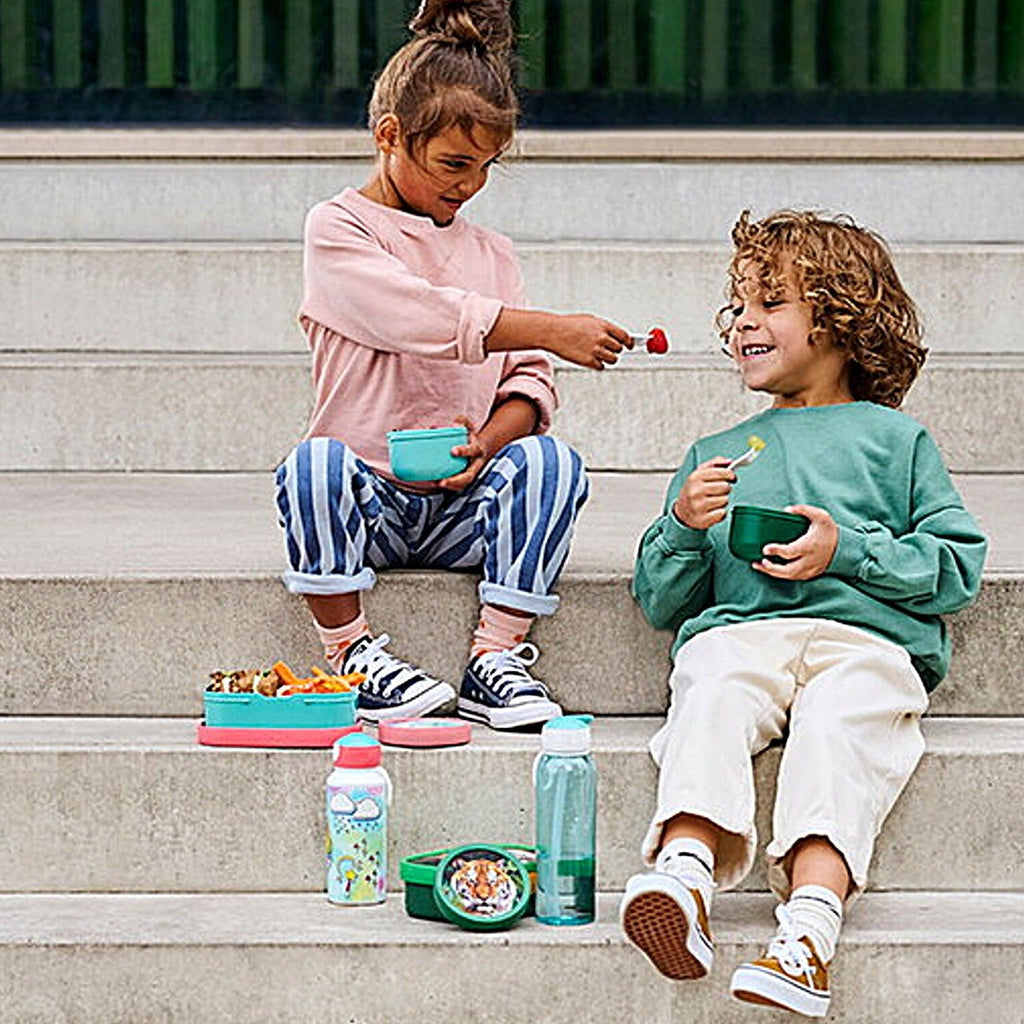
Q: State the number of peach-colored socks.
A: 2